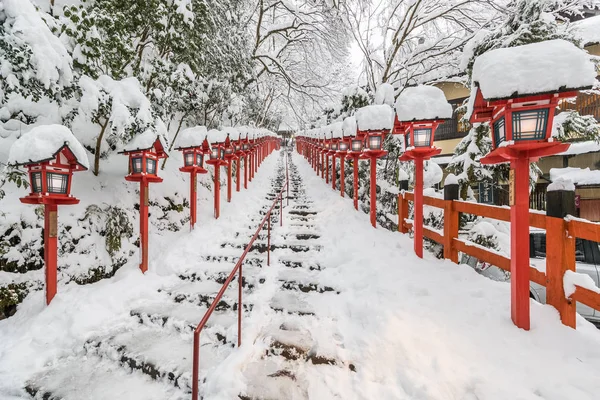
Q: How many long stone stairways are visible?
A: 1